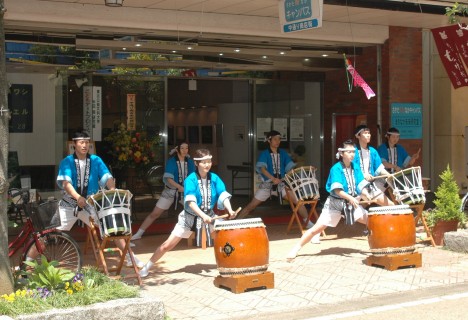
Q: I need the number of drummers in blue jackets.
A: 7